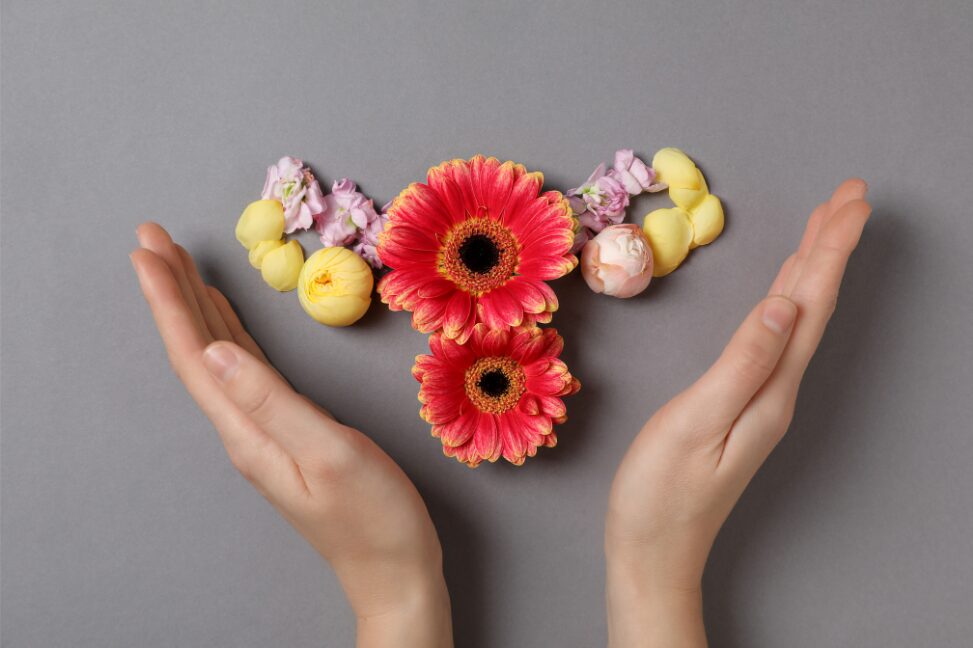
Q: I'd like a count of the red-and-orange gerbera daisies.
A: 2